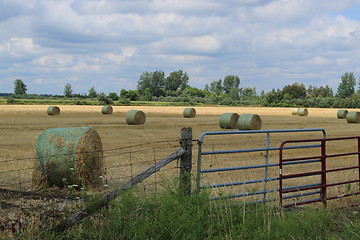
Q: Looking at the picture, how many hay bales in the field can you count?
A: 11